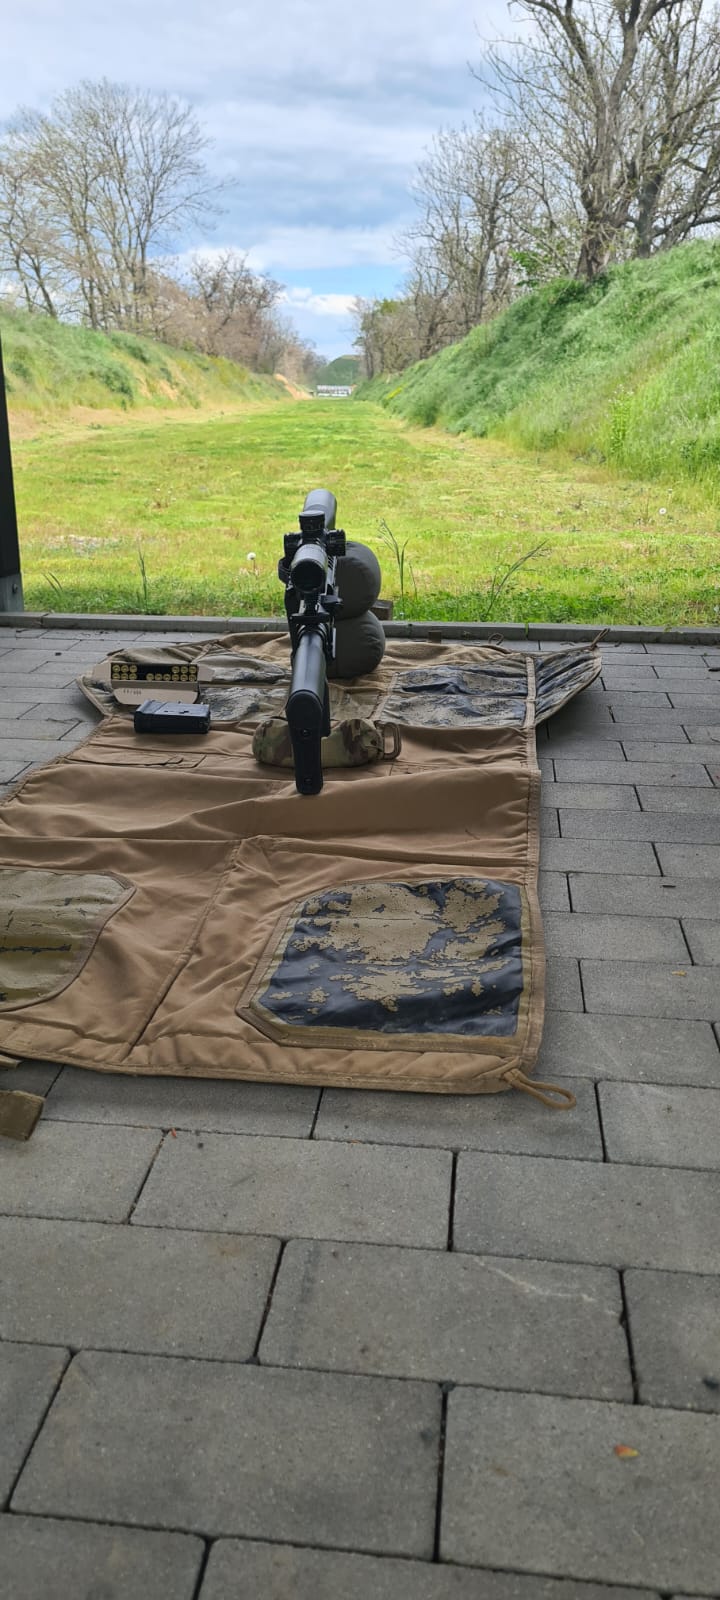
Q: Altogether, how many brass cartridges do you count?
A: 15